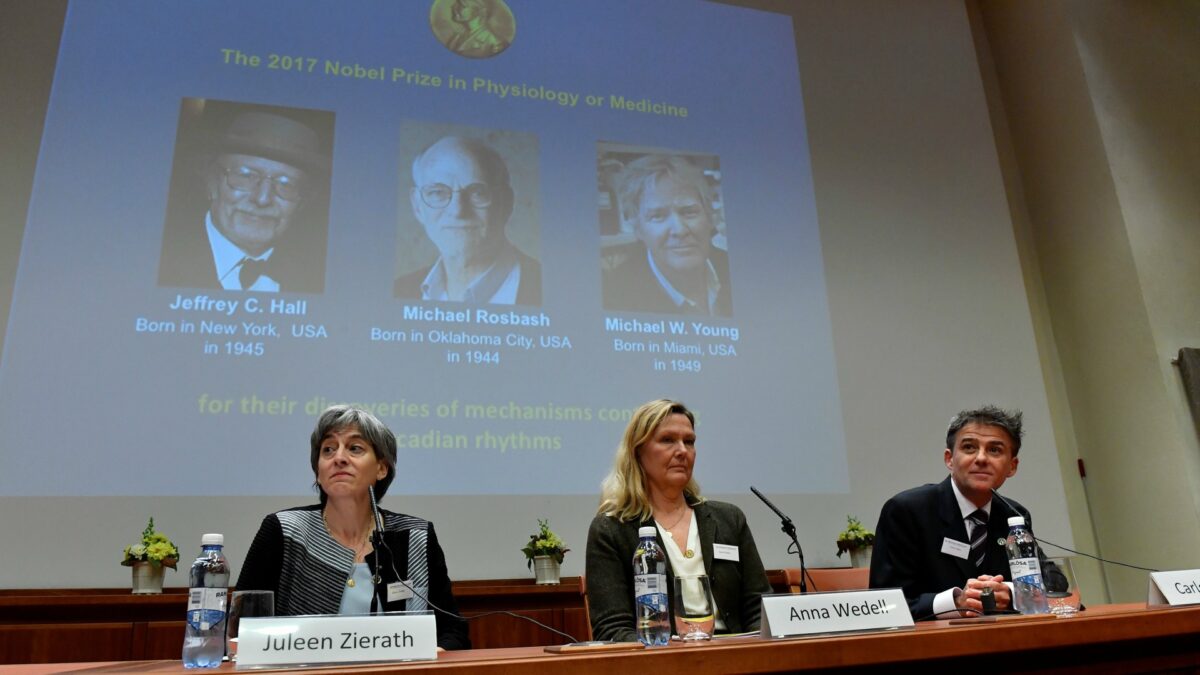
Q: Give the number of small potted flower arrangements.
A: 3